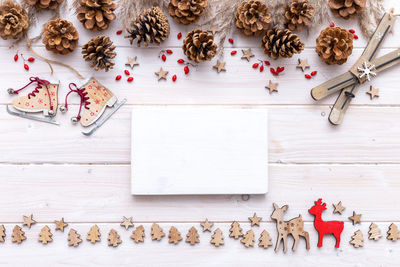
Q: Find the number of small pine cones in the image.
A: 13